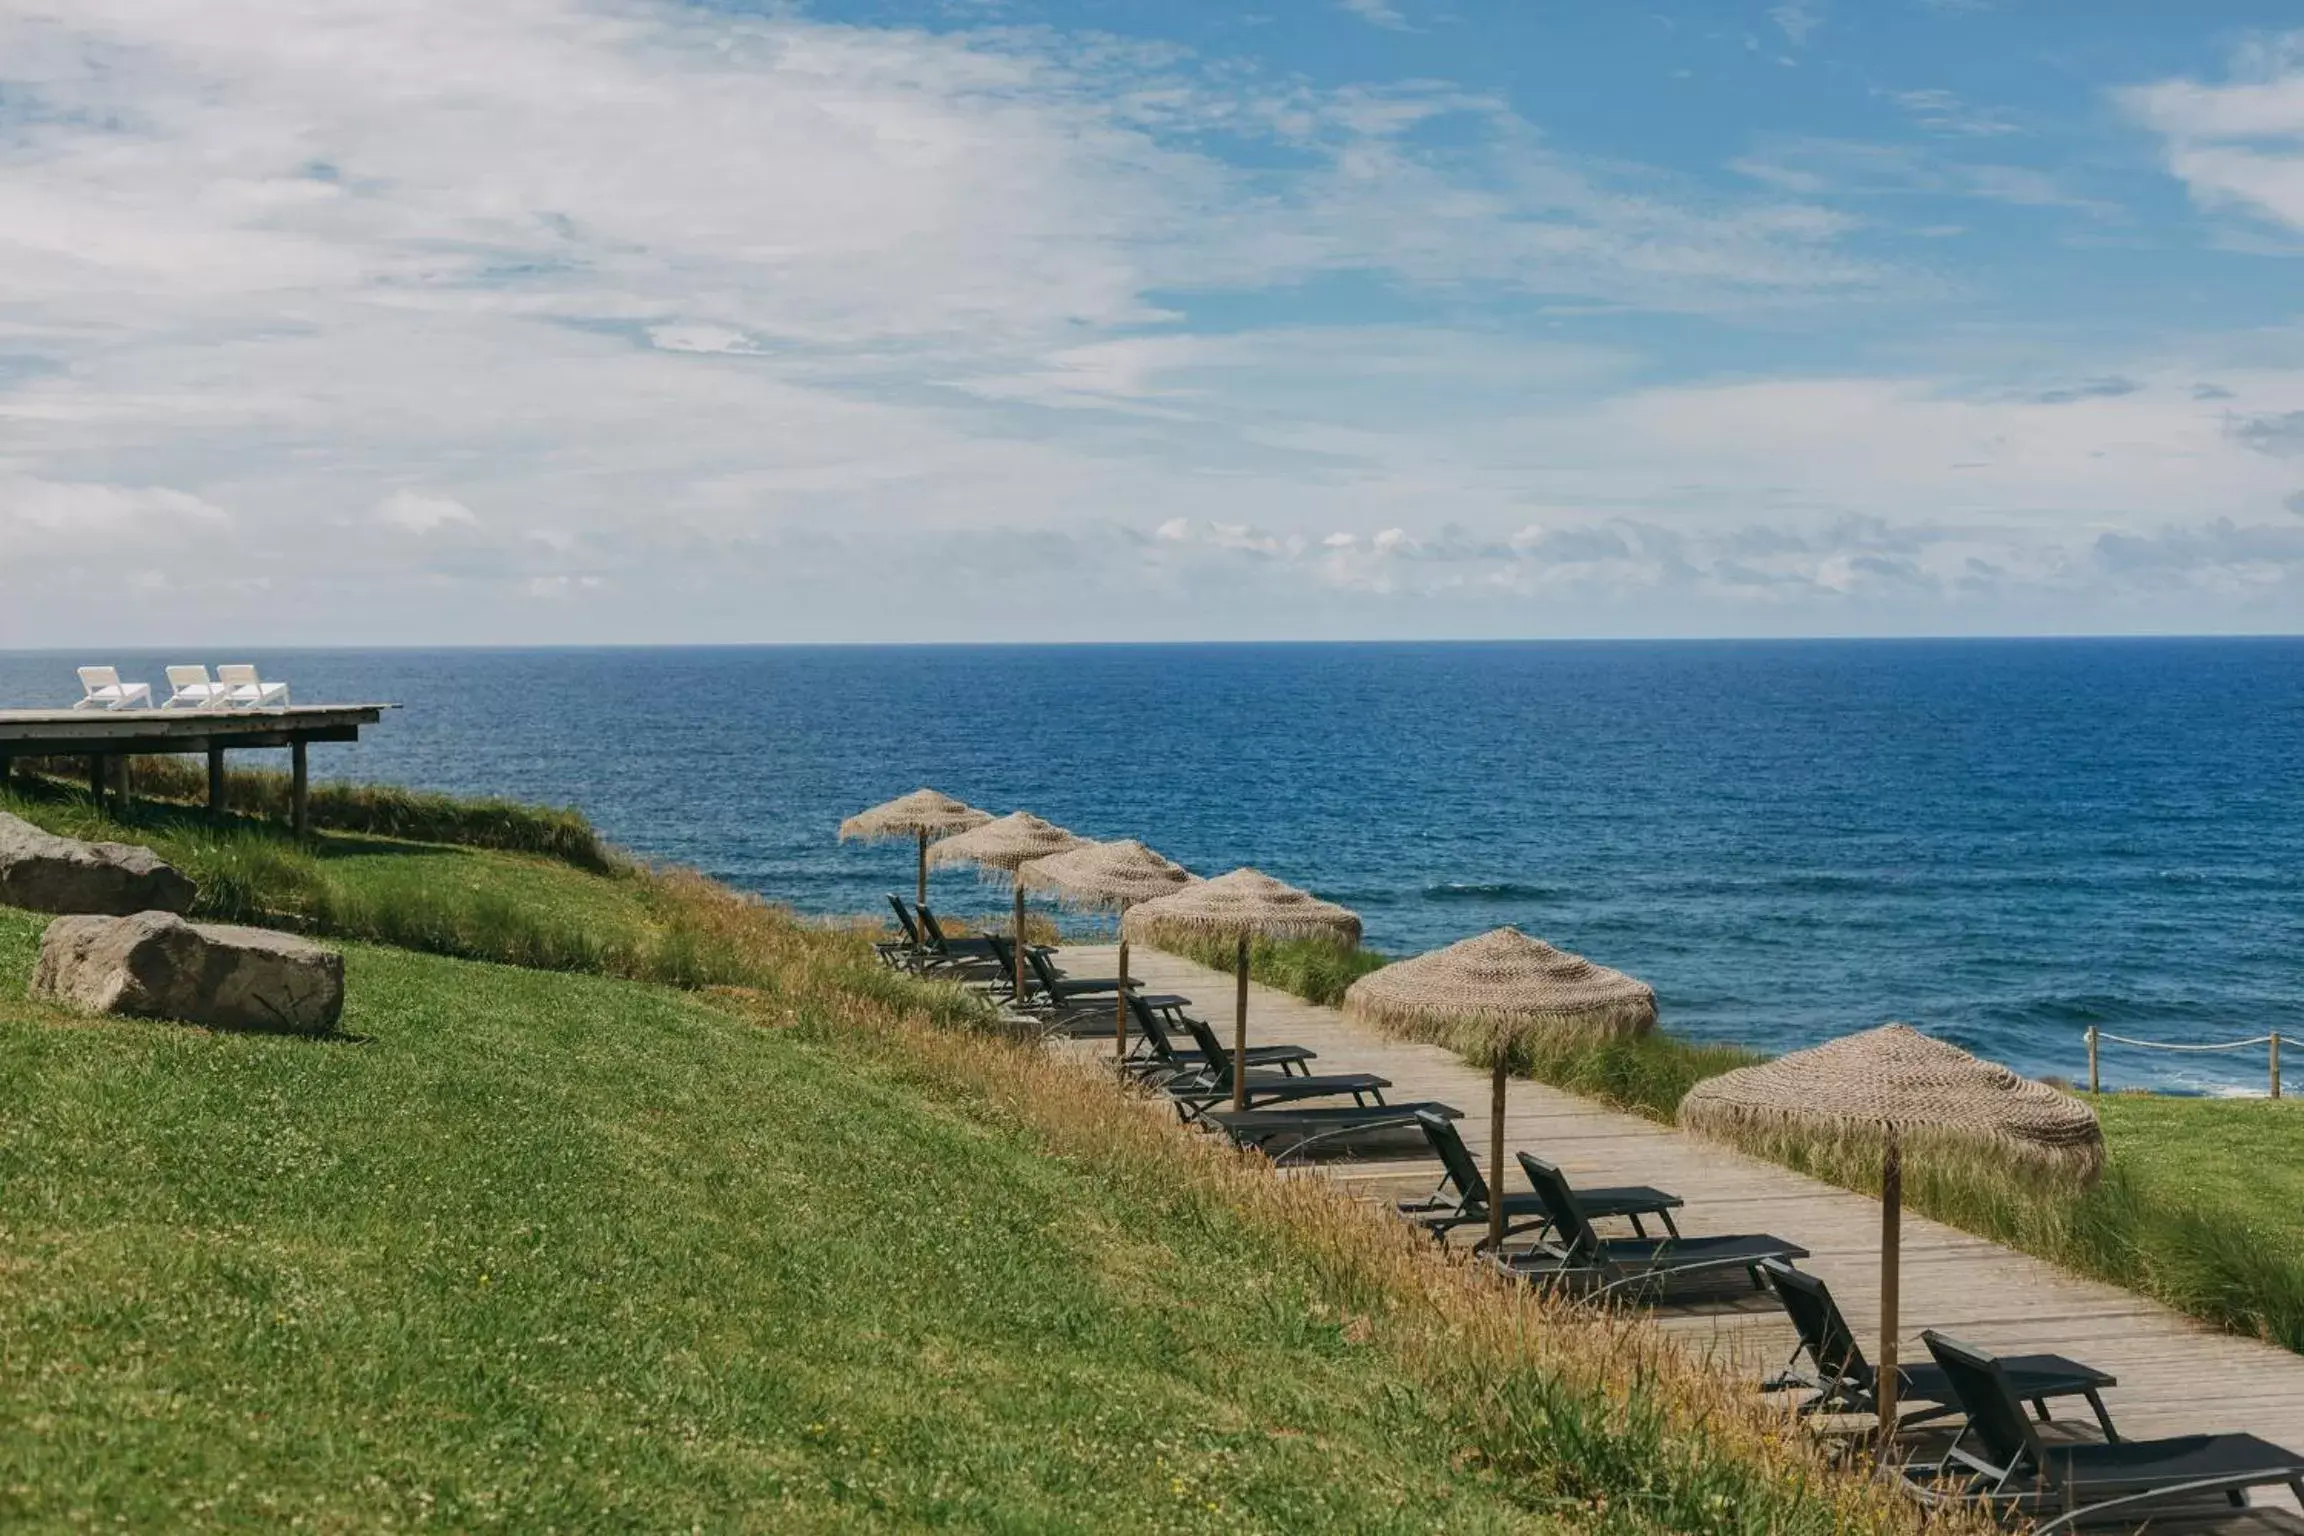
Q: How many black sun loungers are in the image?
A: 11